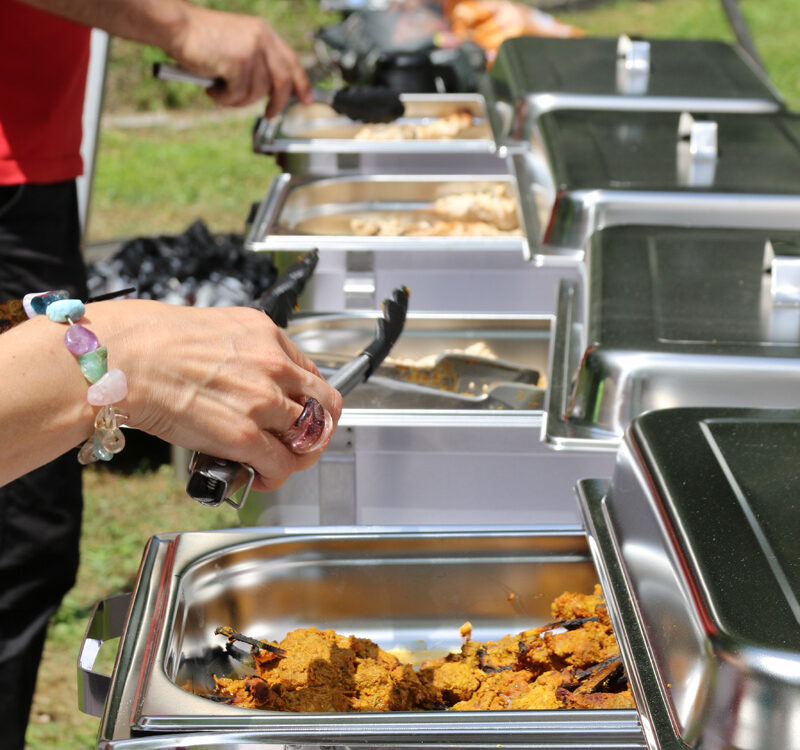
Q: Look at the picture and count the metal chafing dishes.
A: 4